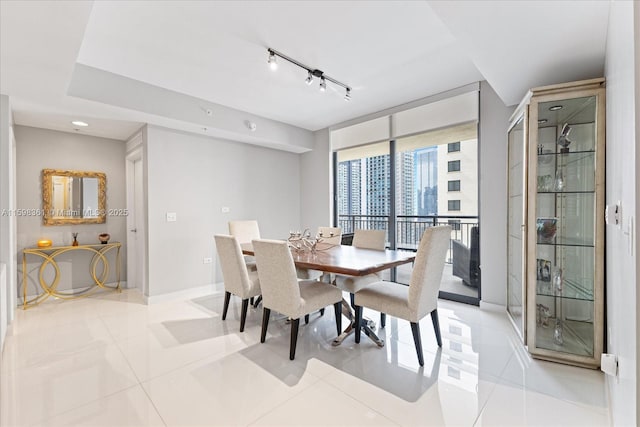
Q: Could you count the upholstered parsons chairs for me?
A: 6